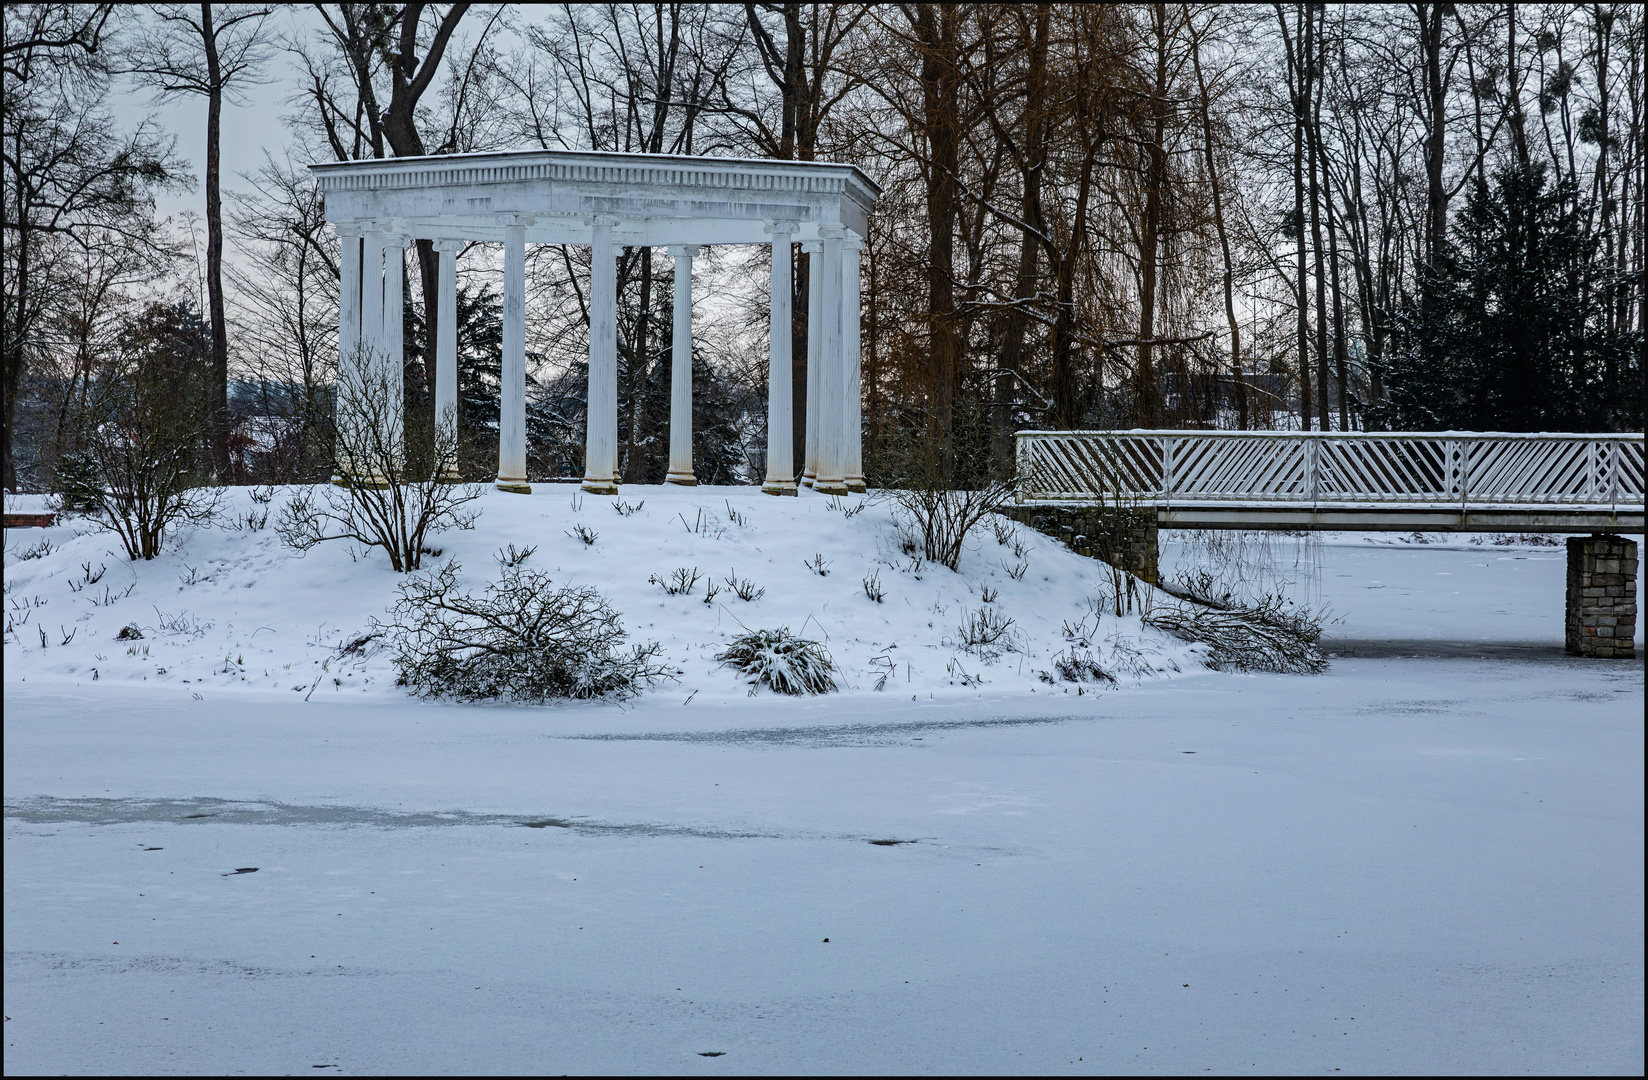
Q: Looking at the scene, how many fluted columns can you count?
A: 12